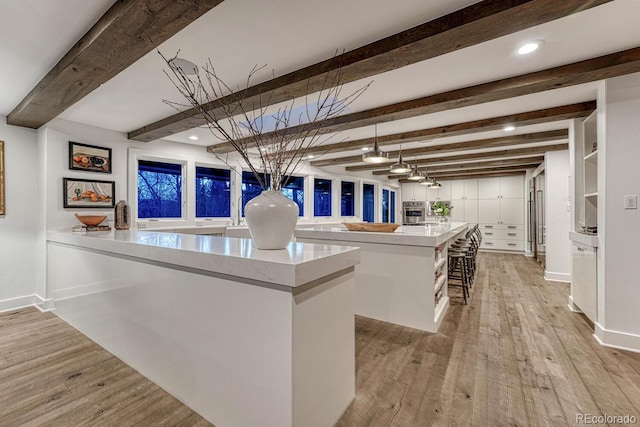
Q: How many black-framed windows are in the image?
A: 0